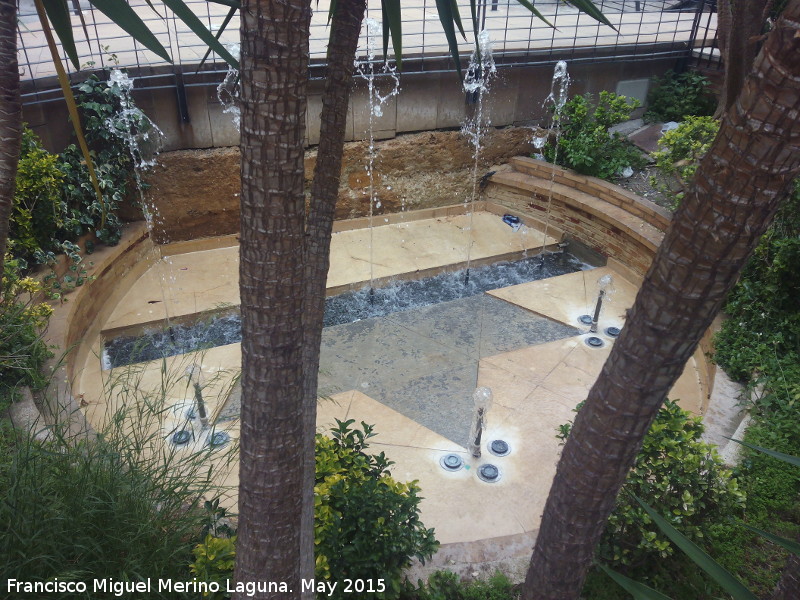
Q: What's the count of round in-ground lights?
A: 9